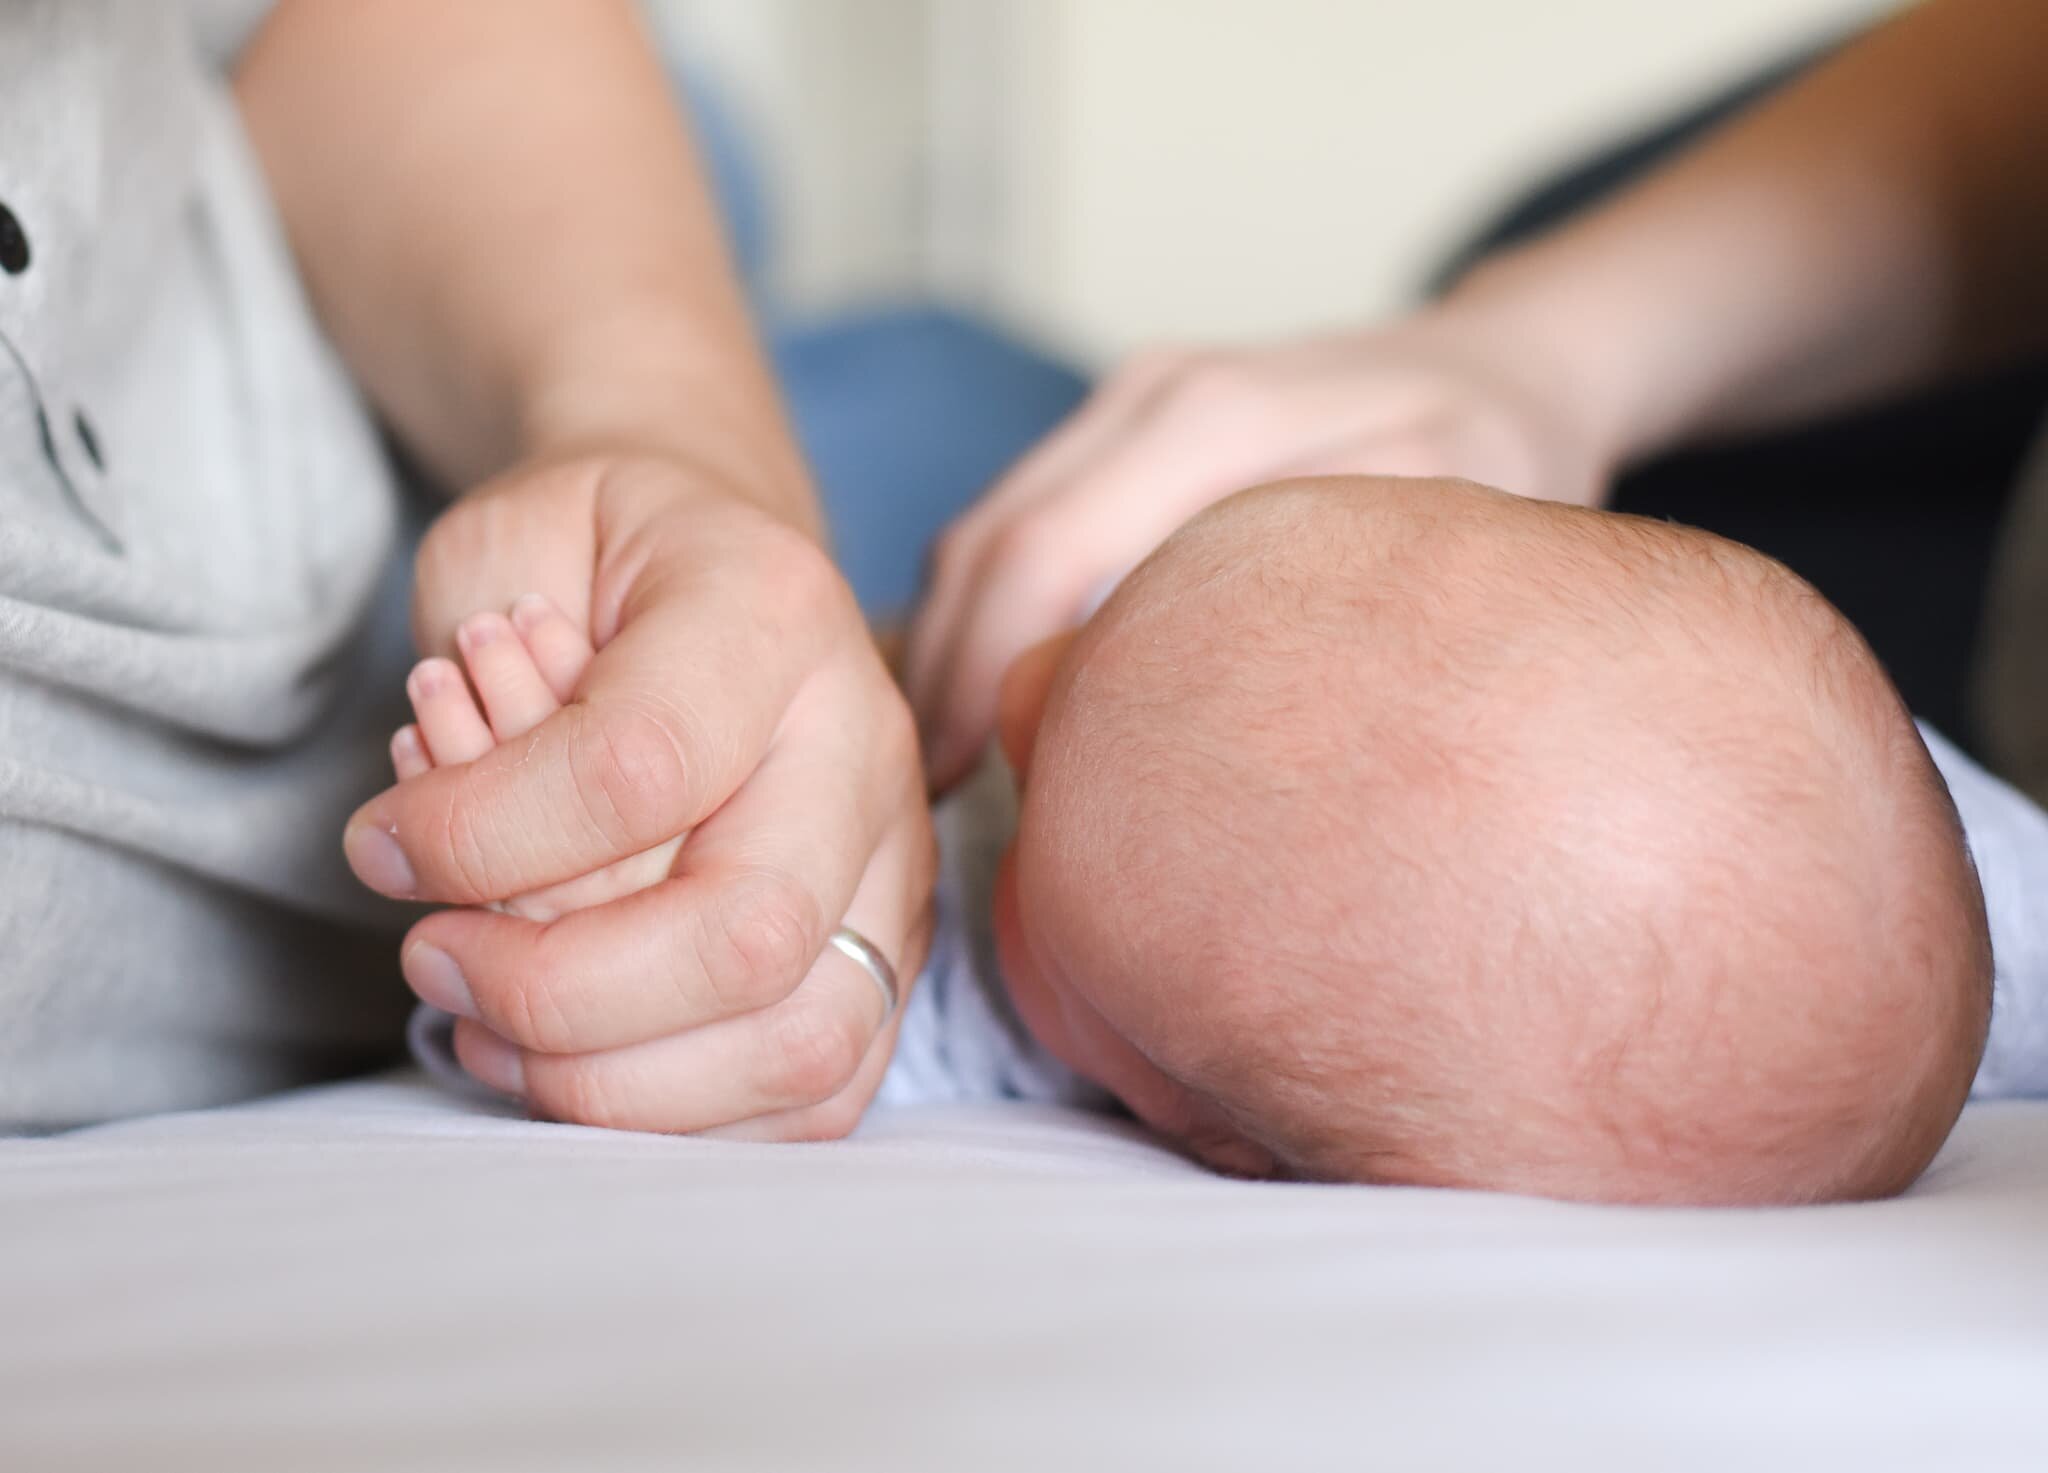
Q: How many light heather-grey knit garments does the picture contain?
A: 1